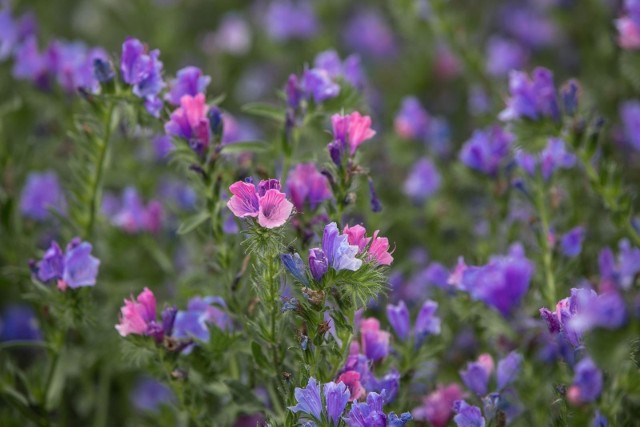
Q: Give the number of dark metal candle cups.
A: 0